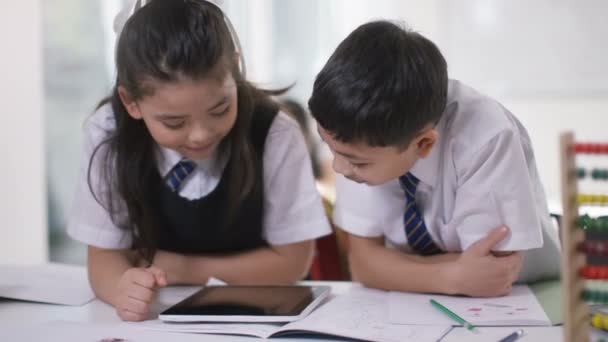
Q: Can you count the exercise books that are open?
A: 1